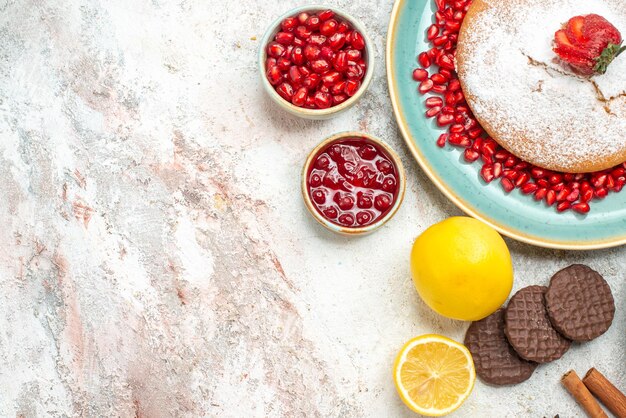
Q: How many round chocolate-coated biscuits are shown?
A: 3